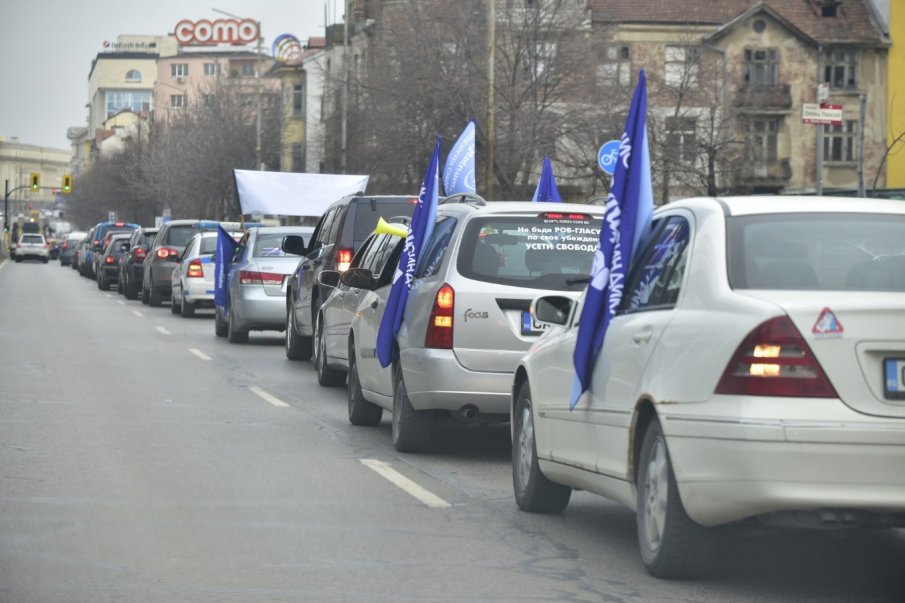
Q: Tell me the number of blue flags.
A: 5